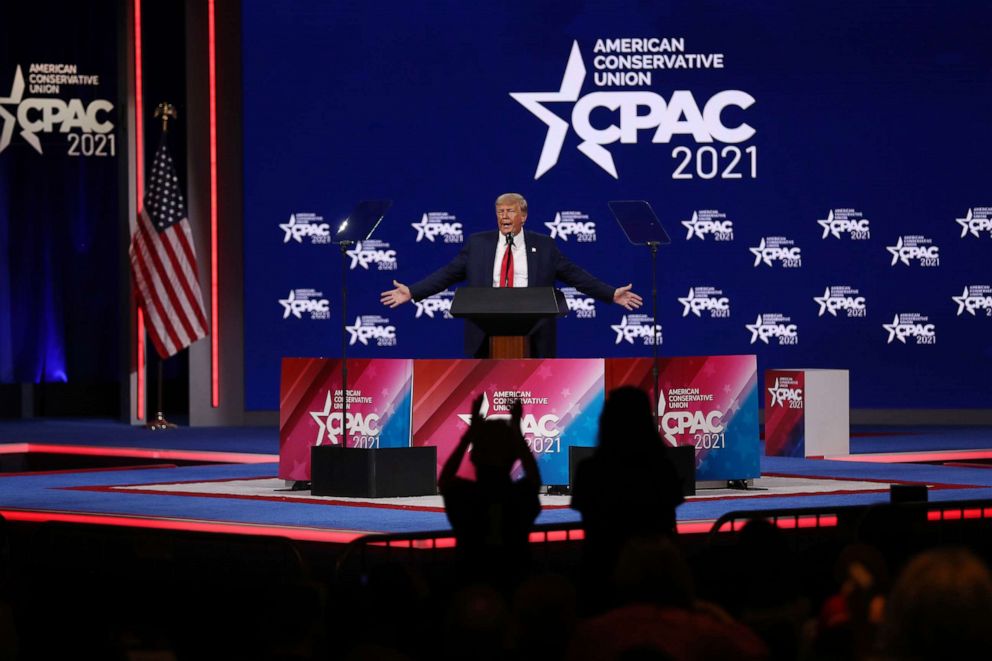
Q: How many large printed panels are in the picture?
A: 3